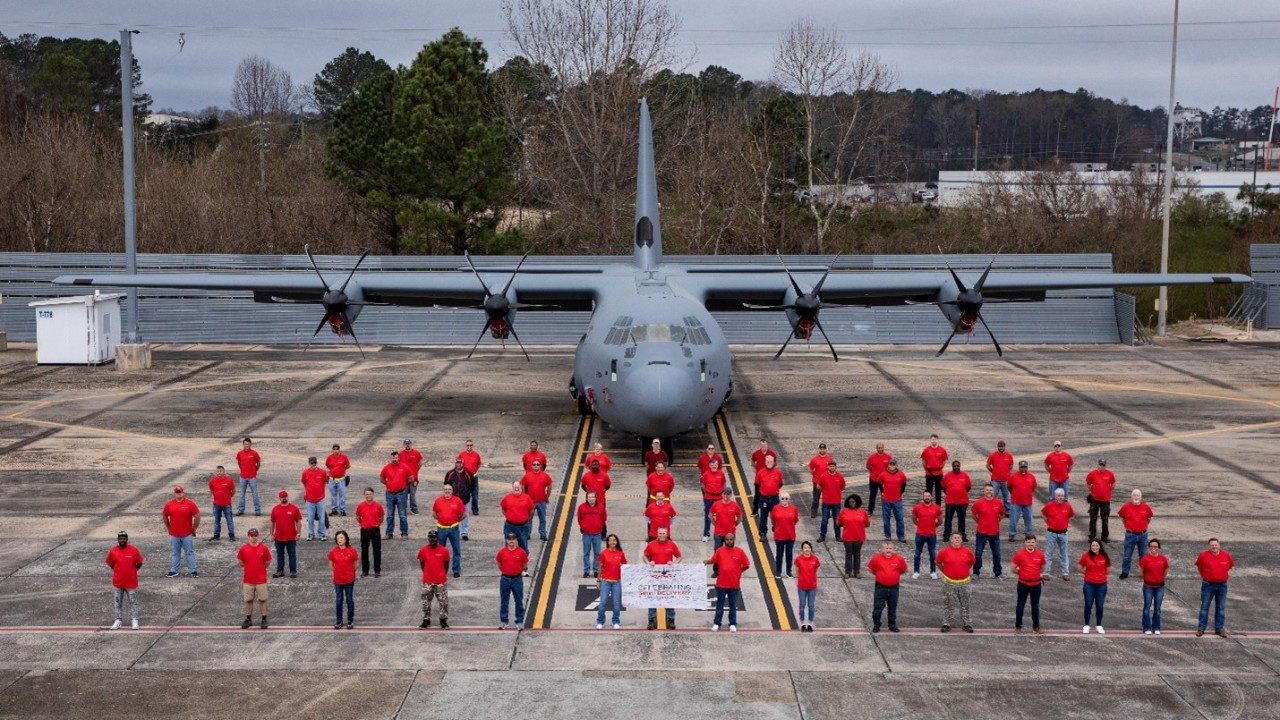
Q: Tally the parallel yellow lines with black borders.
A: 2